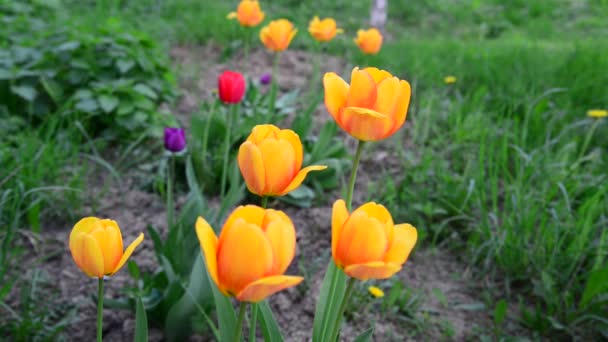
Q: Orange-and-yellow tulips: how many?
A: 9